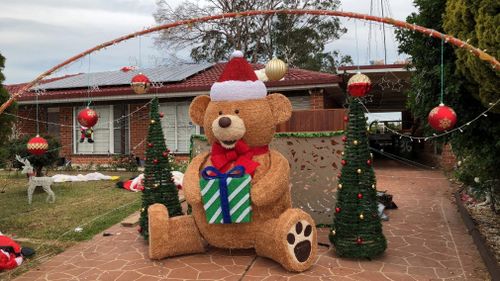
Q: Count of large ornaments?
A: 6